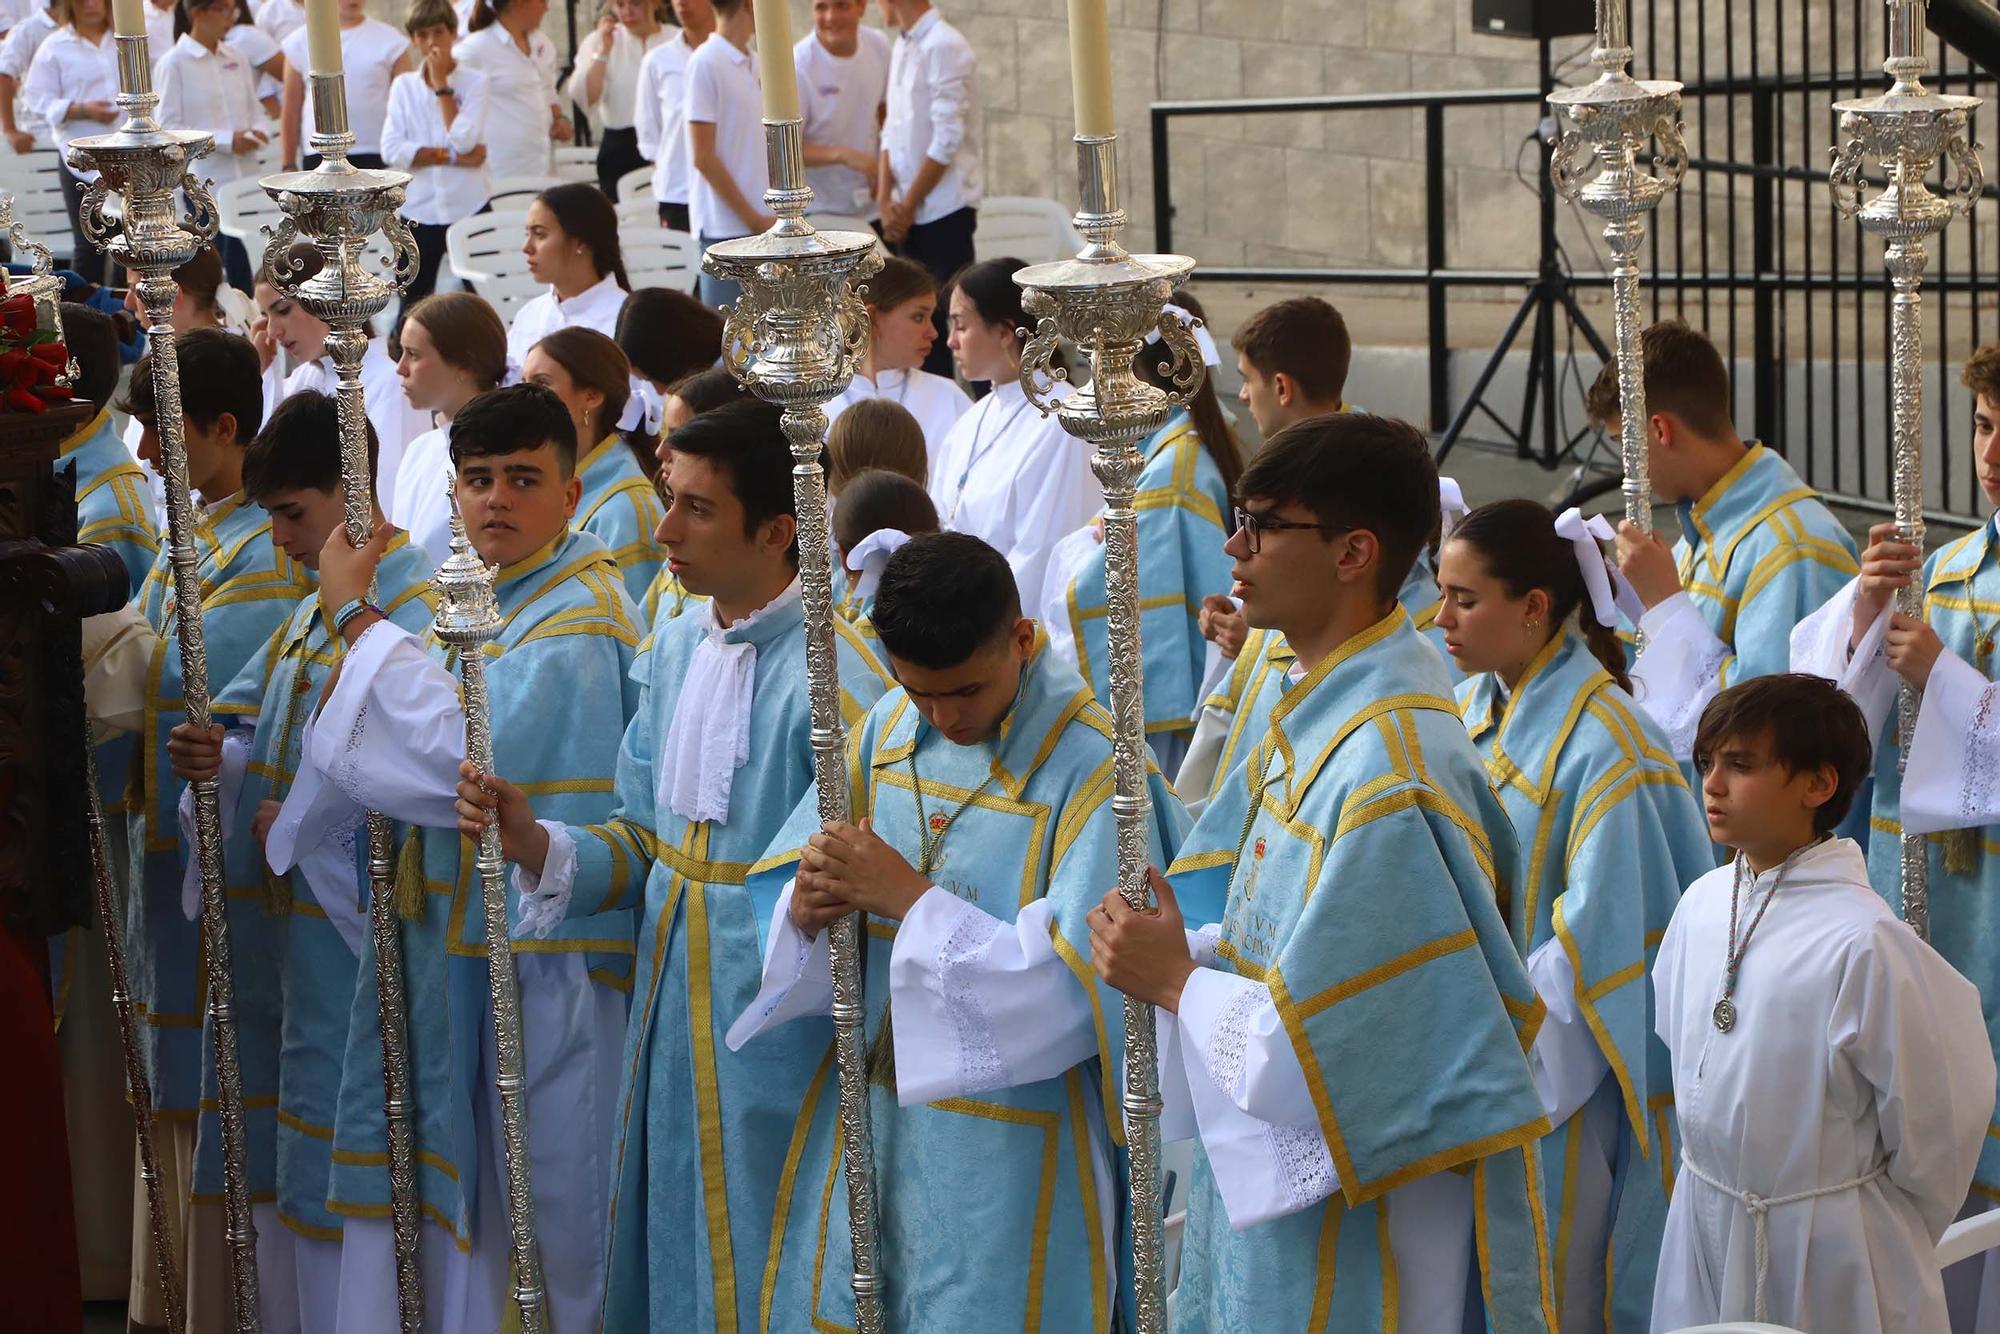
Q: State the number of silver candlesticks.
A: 6